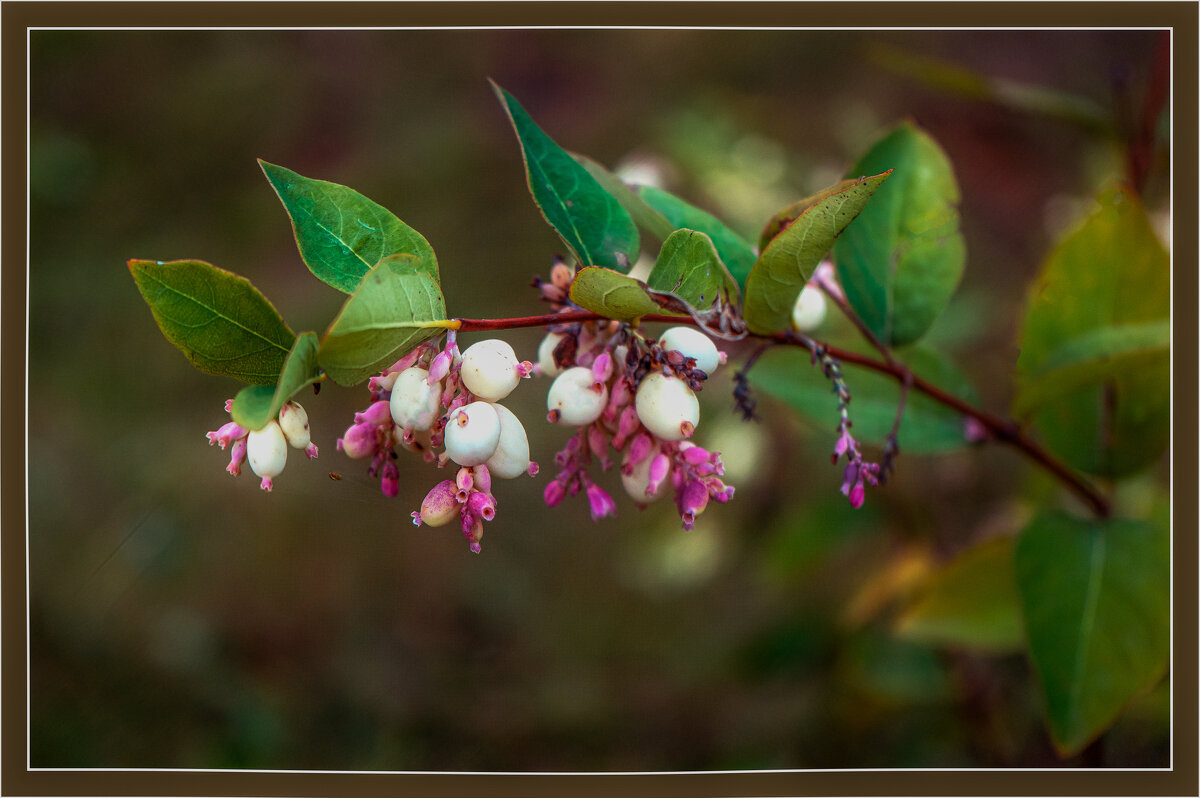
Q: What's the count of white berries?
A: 12